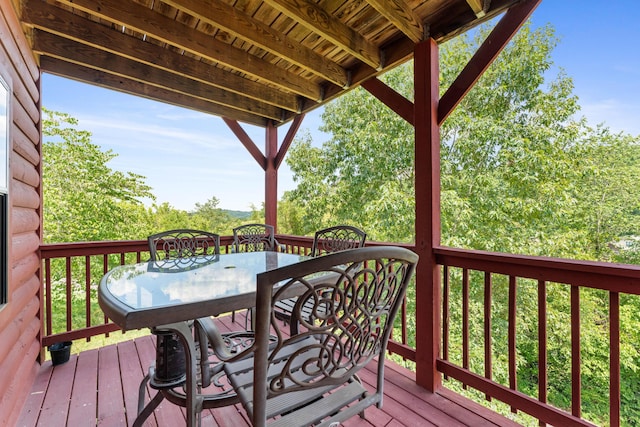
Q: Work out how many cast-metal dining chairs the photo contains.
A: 4